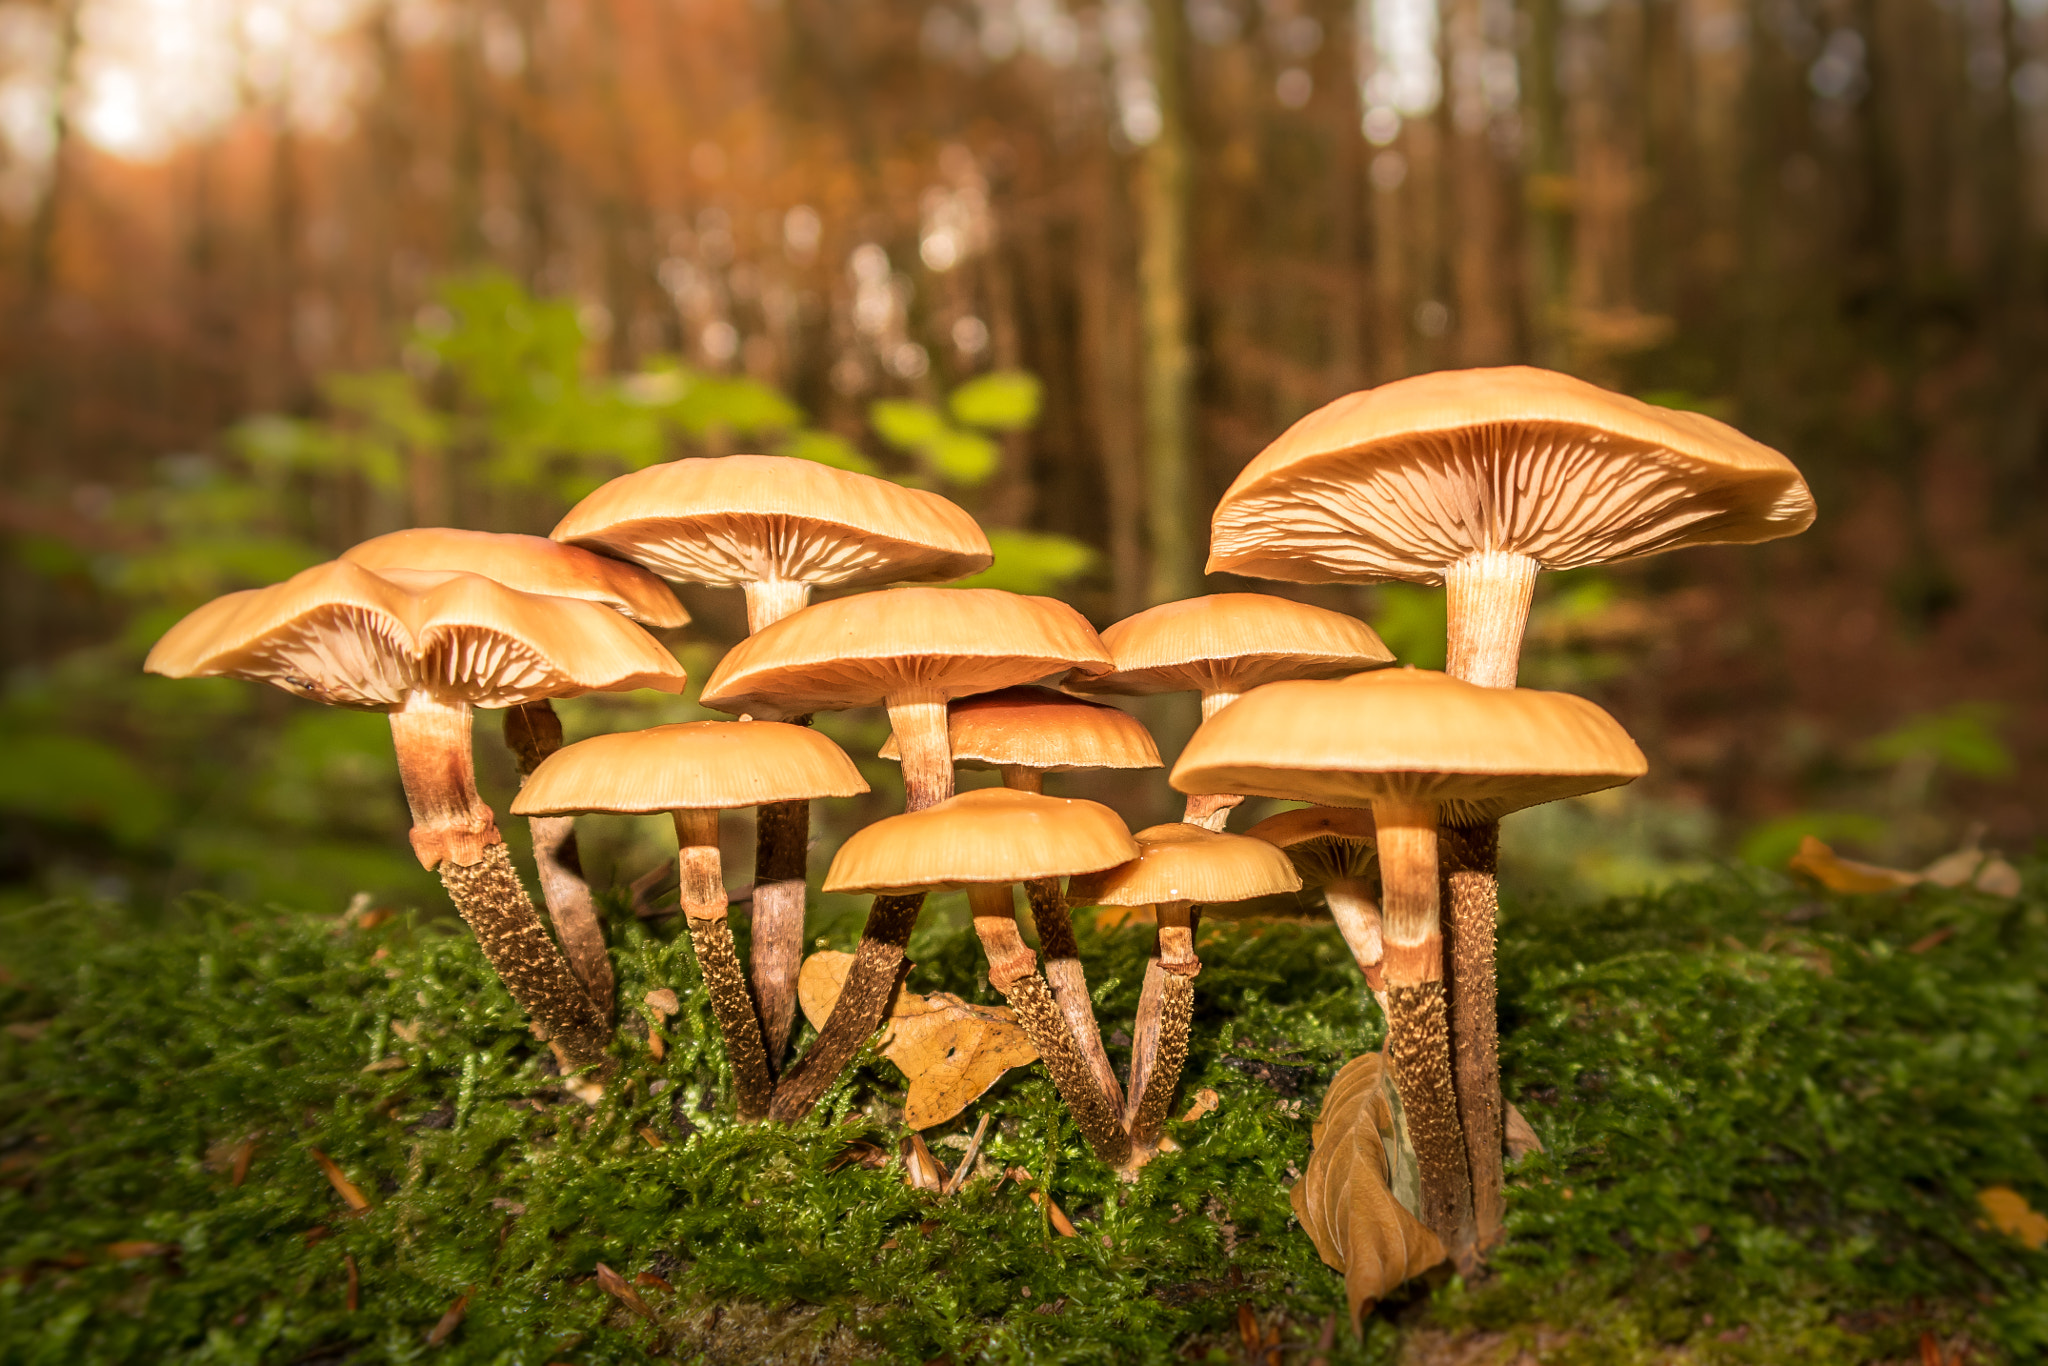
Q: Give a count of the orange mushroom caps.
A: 12